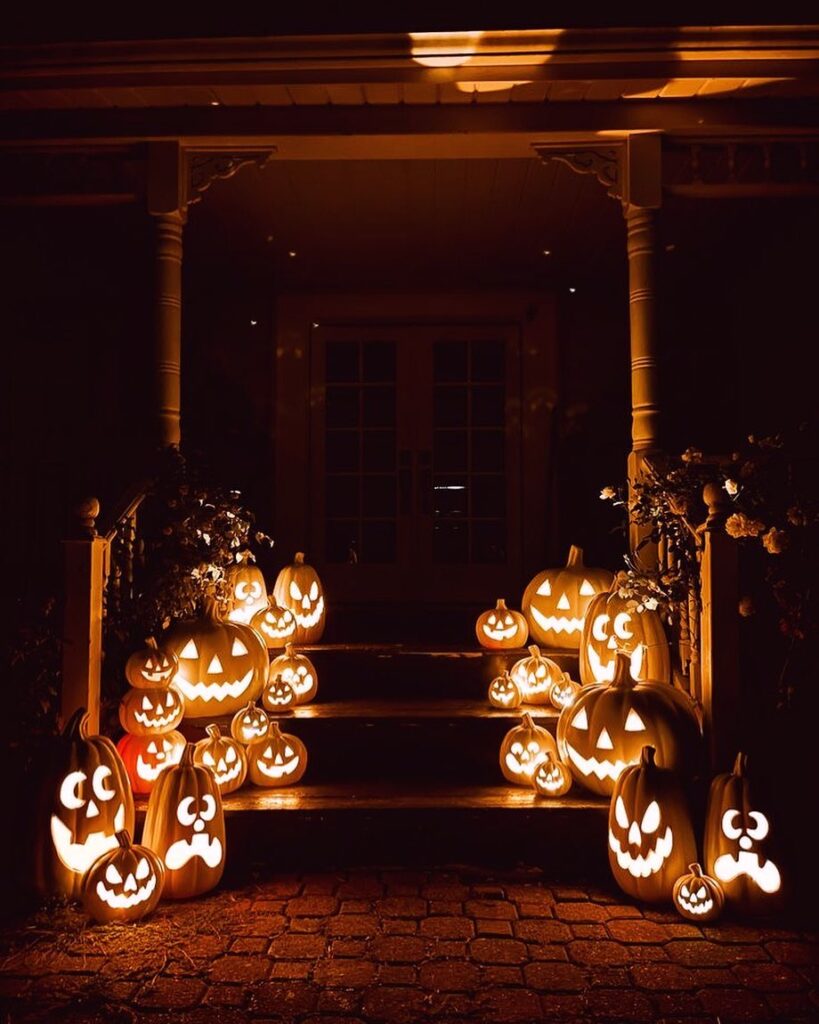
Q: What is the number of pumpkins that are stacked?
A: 3